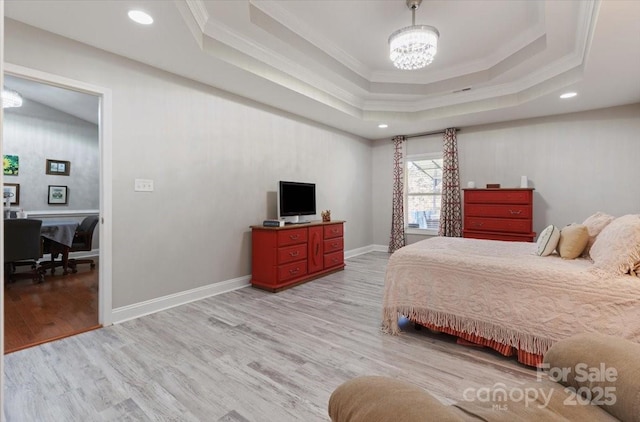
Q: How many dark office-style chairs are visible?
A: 2